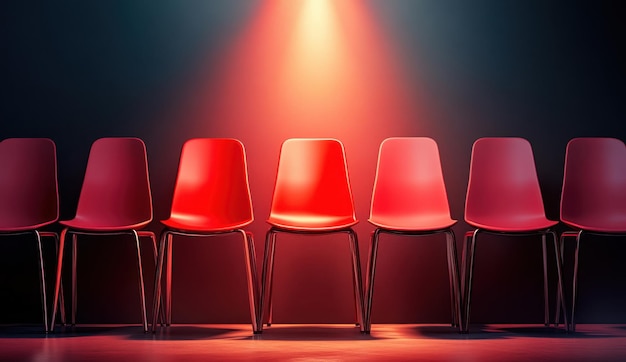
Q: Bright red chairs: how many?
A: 2